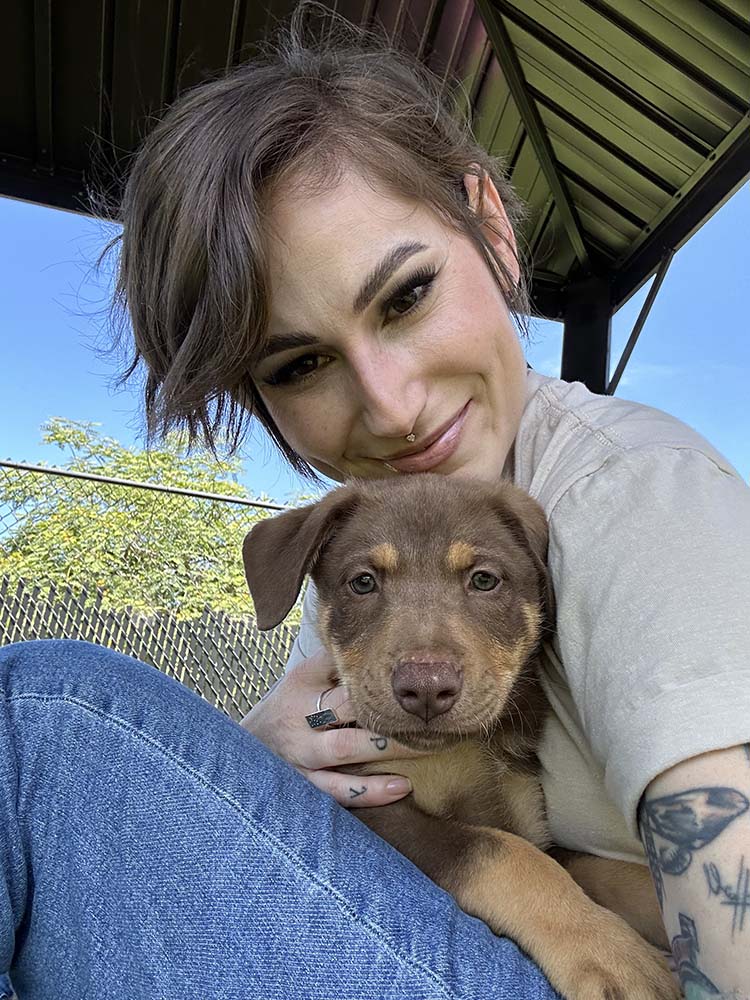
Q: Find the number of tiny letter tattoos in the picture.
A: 2